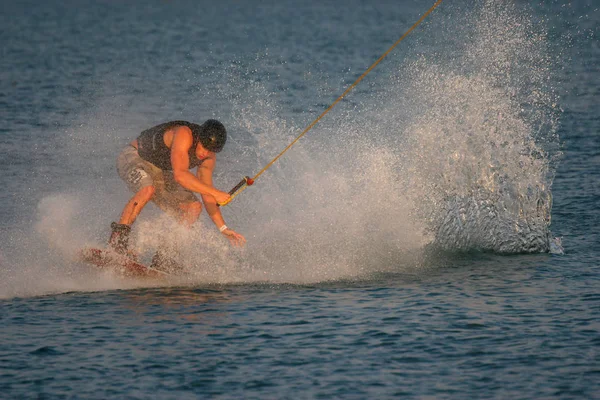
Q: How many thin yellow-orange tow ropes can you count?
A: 1